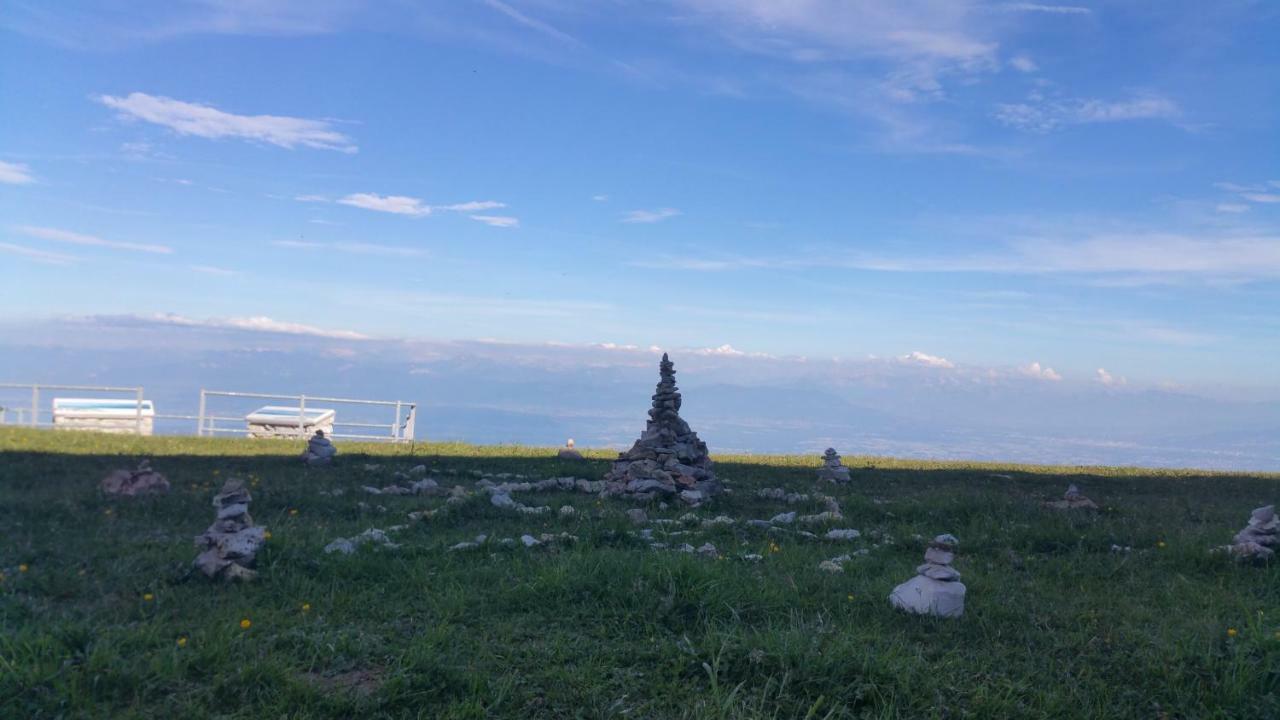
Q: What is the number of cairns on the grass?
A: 9